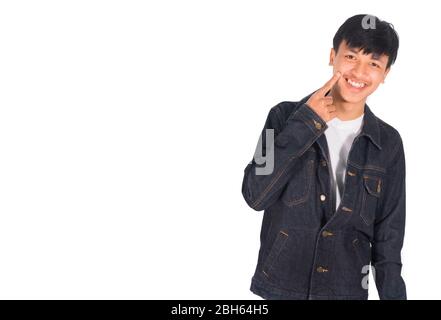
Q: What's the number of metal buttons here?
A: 5